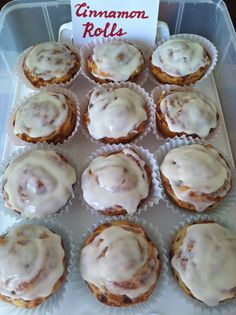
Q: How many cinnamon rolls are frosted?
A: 12